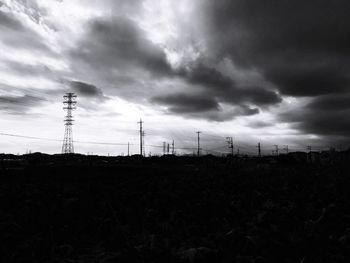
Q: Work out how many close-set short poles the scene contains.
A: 3